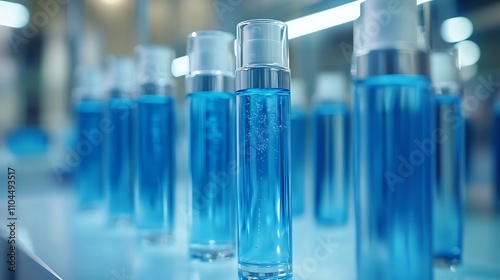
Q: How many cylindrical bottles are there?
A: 9